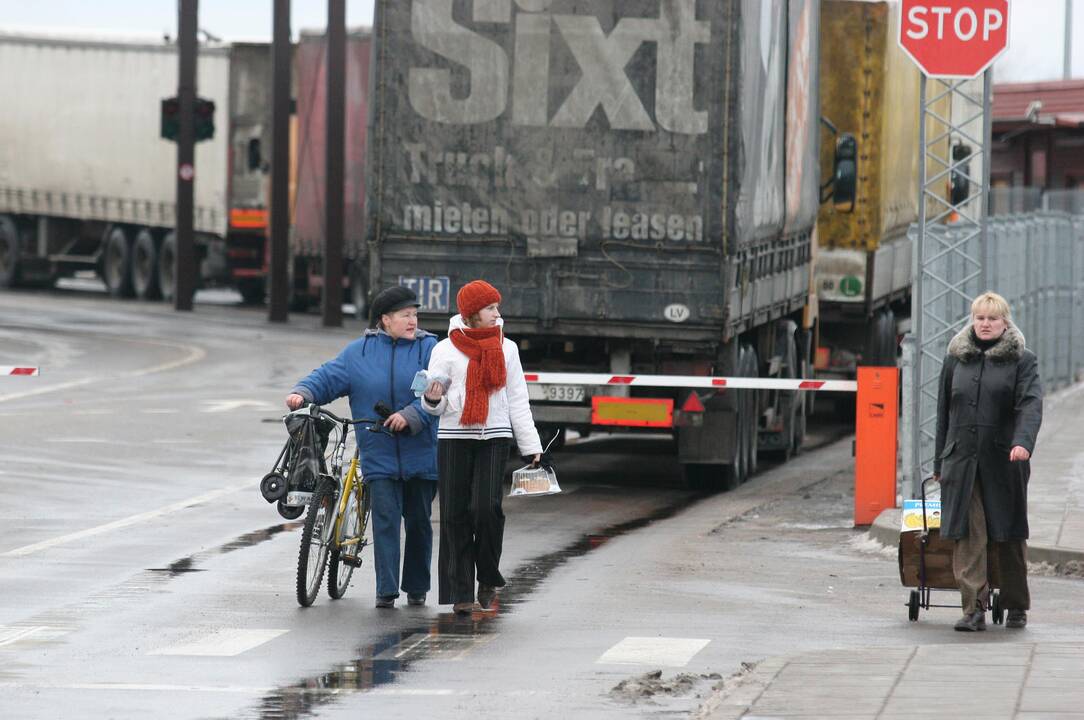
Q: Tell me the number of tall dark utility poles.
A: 3